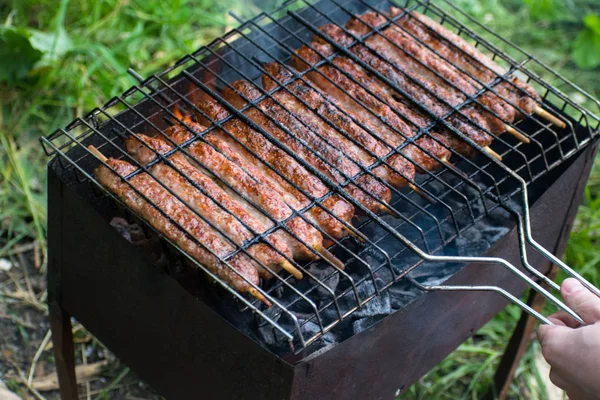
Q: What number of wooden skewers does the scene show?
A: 10